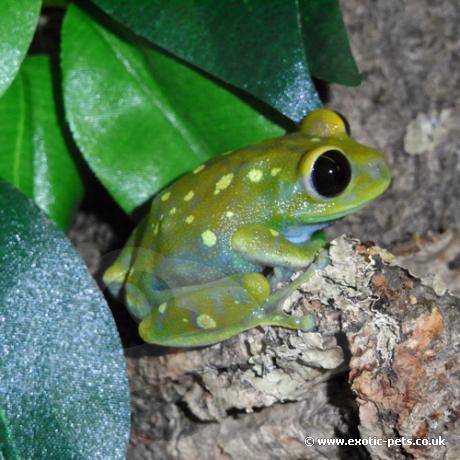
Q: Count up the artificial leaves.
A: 6